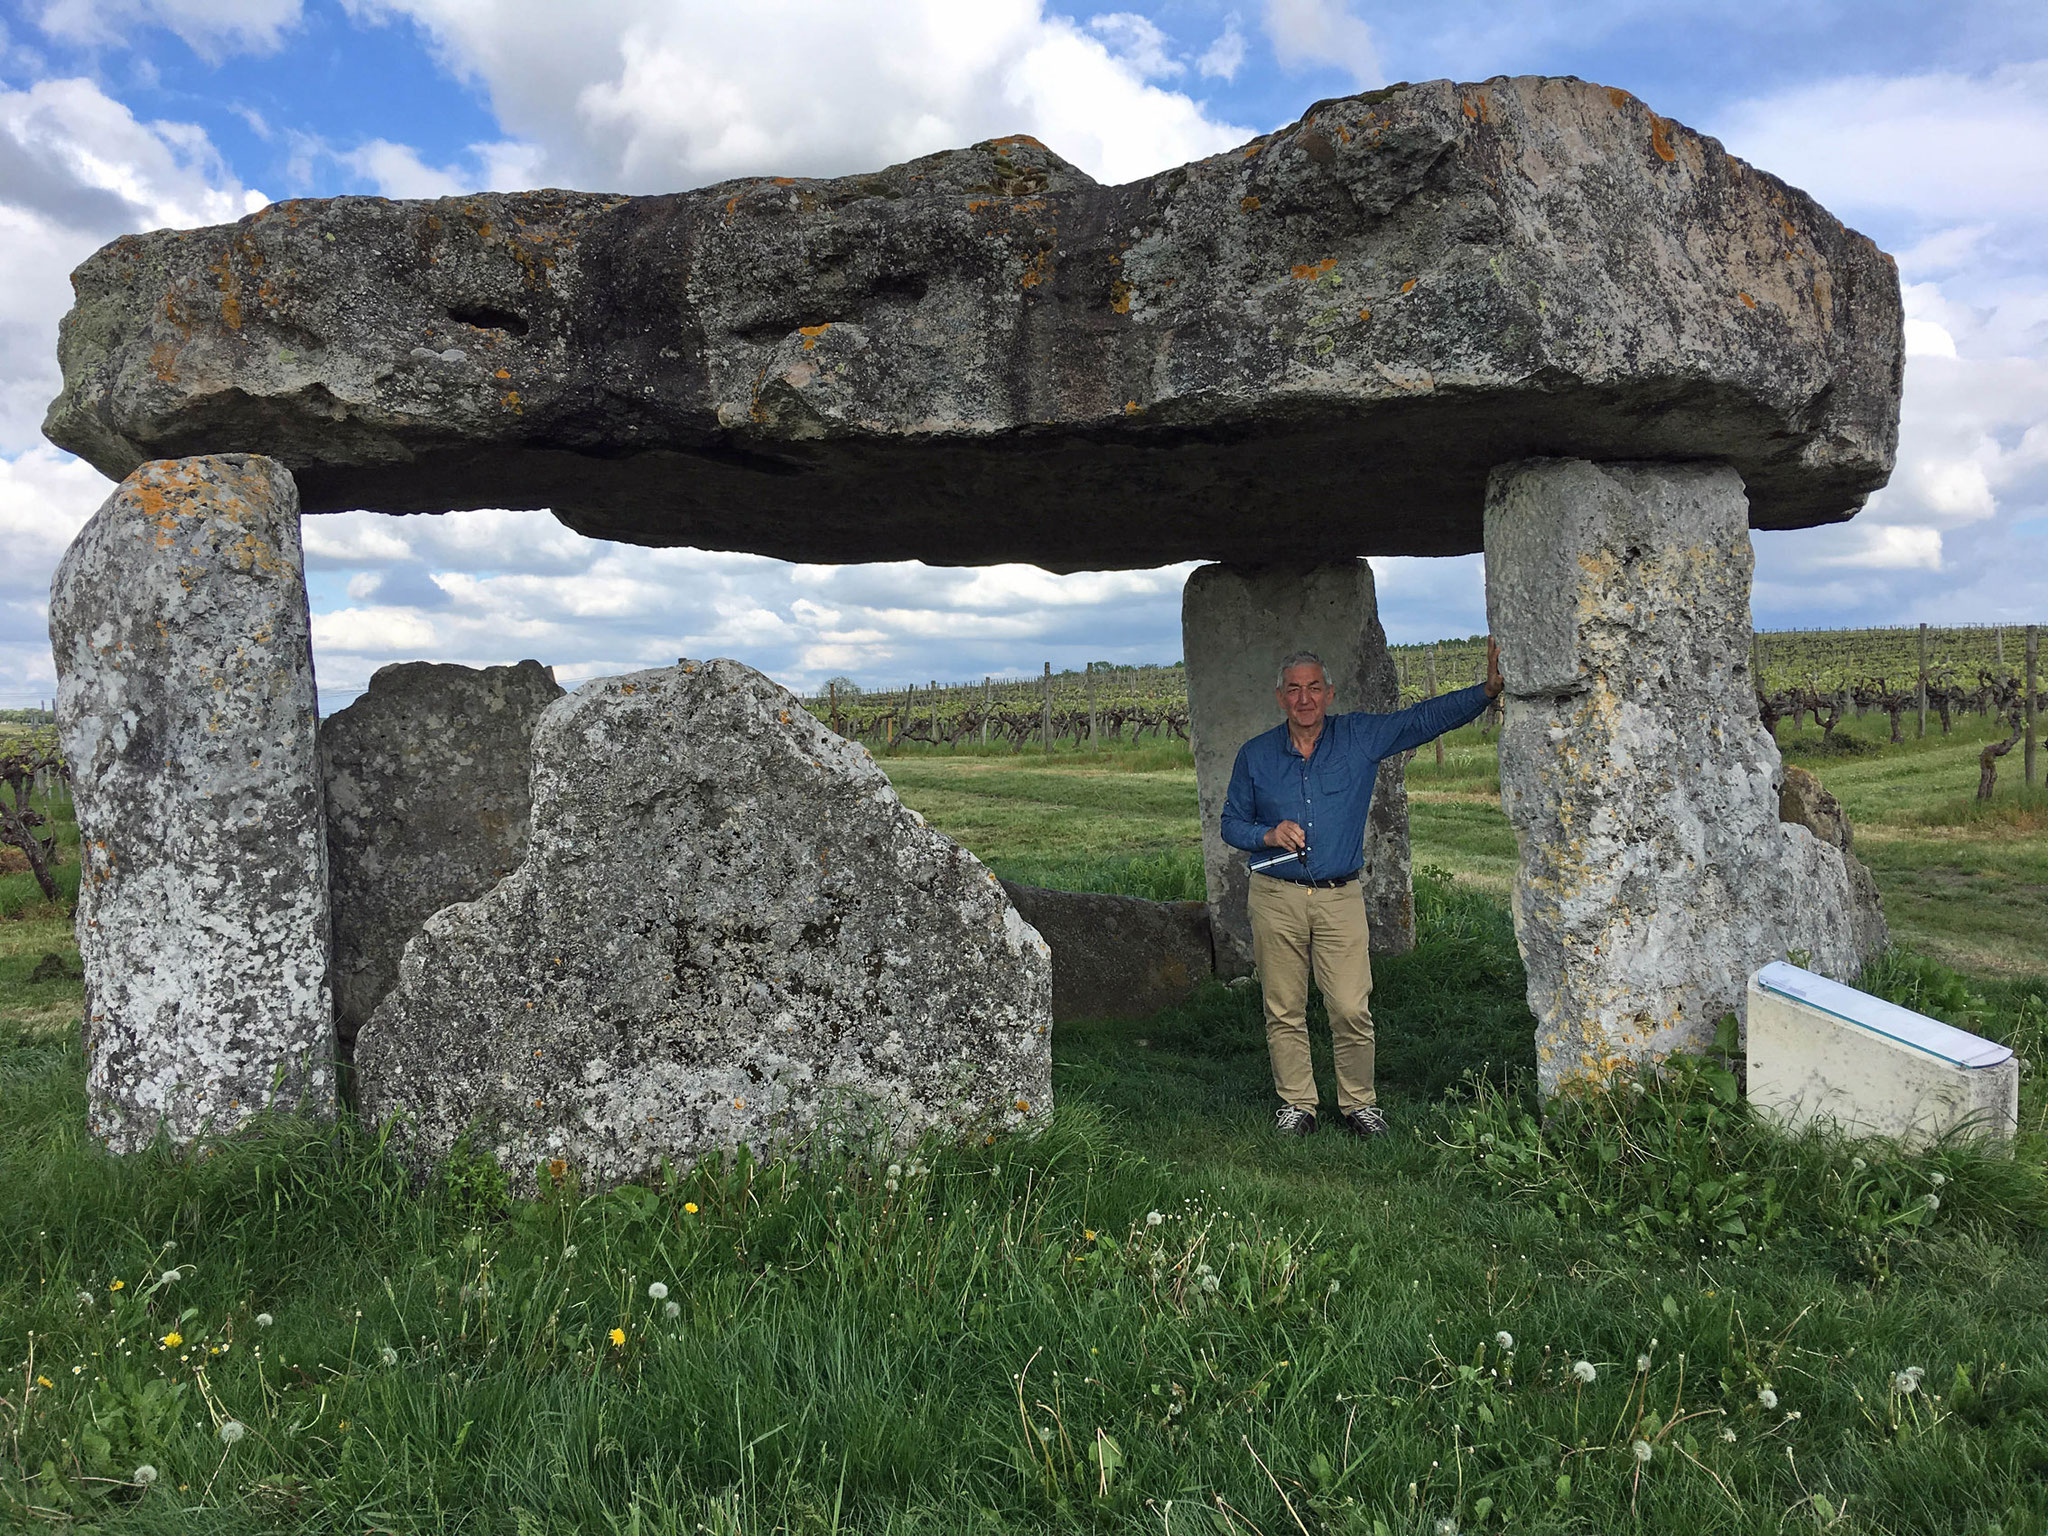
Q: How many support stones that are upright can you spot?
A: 3